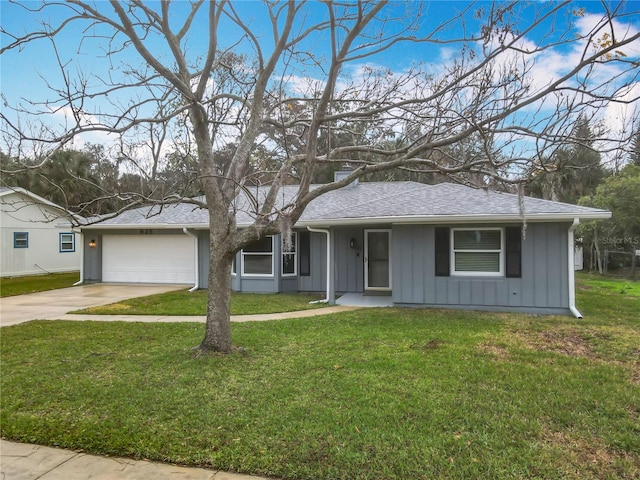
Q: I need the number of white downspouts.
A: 4